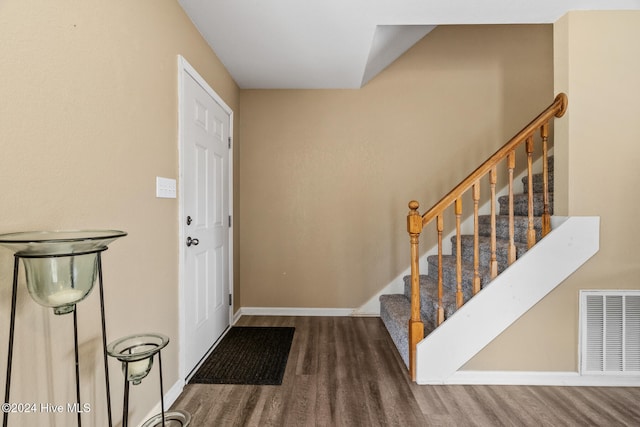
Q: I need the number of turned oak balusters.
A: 7